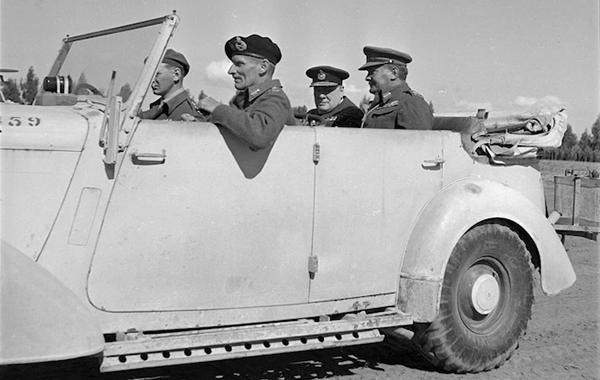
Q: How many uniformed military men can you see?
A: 4